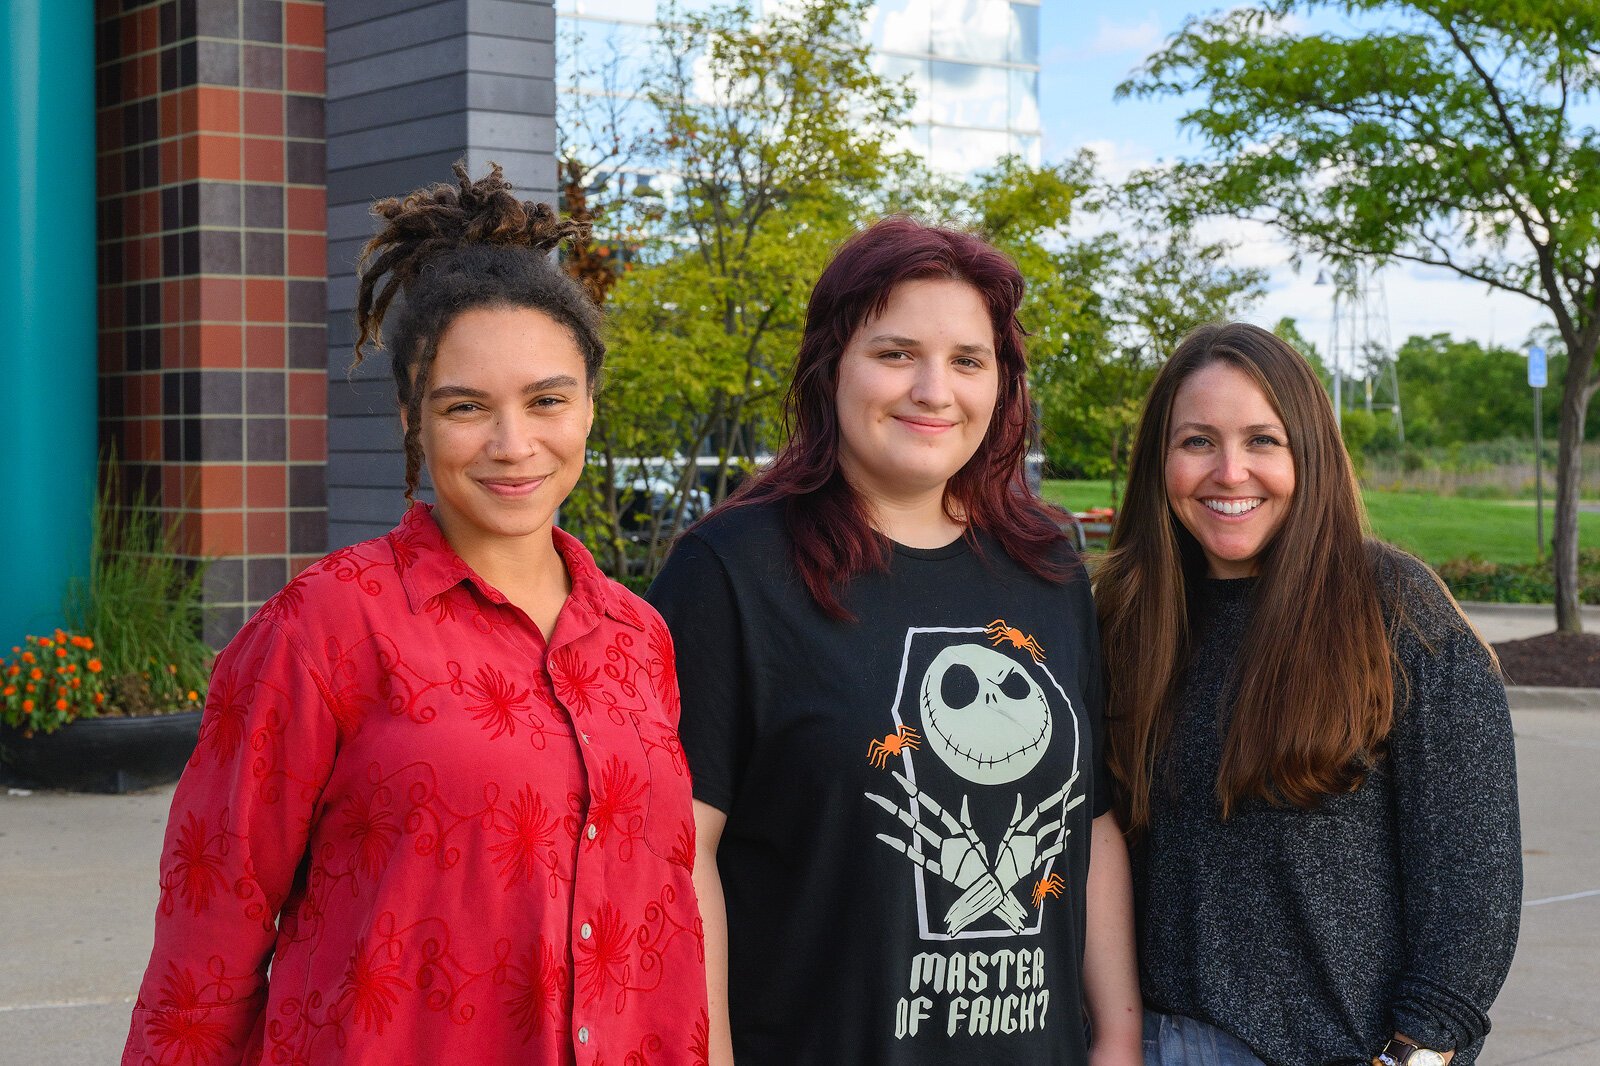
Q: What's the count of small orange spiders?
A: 3